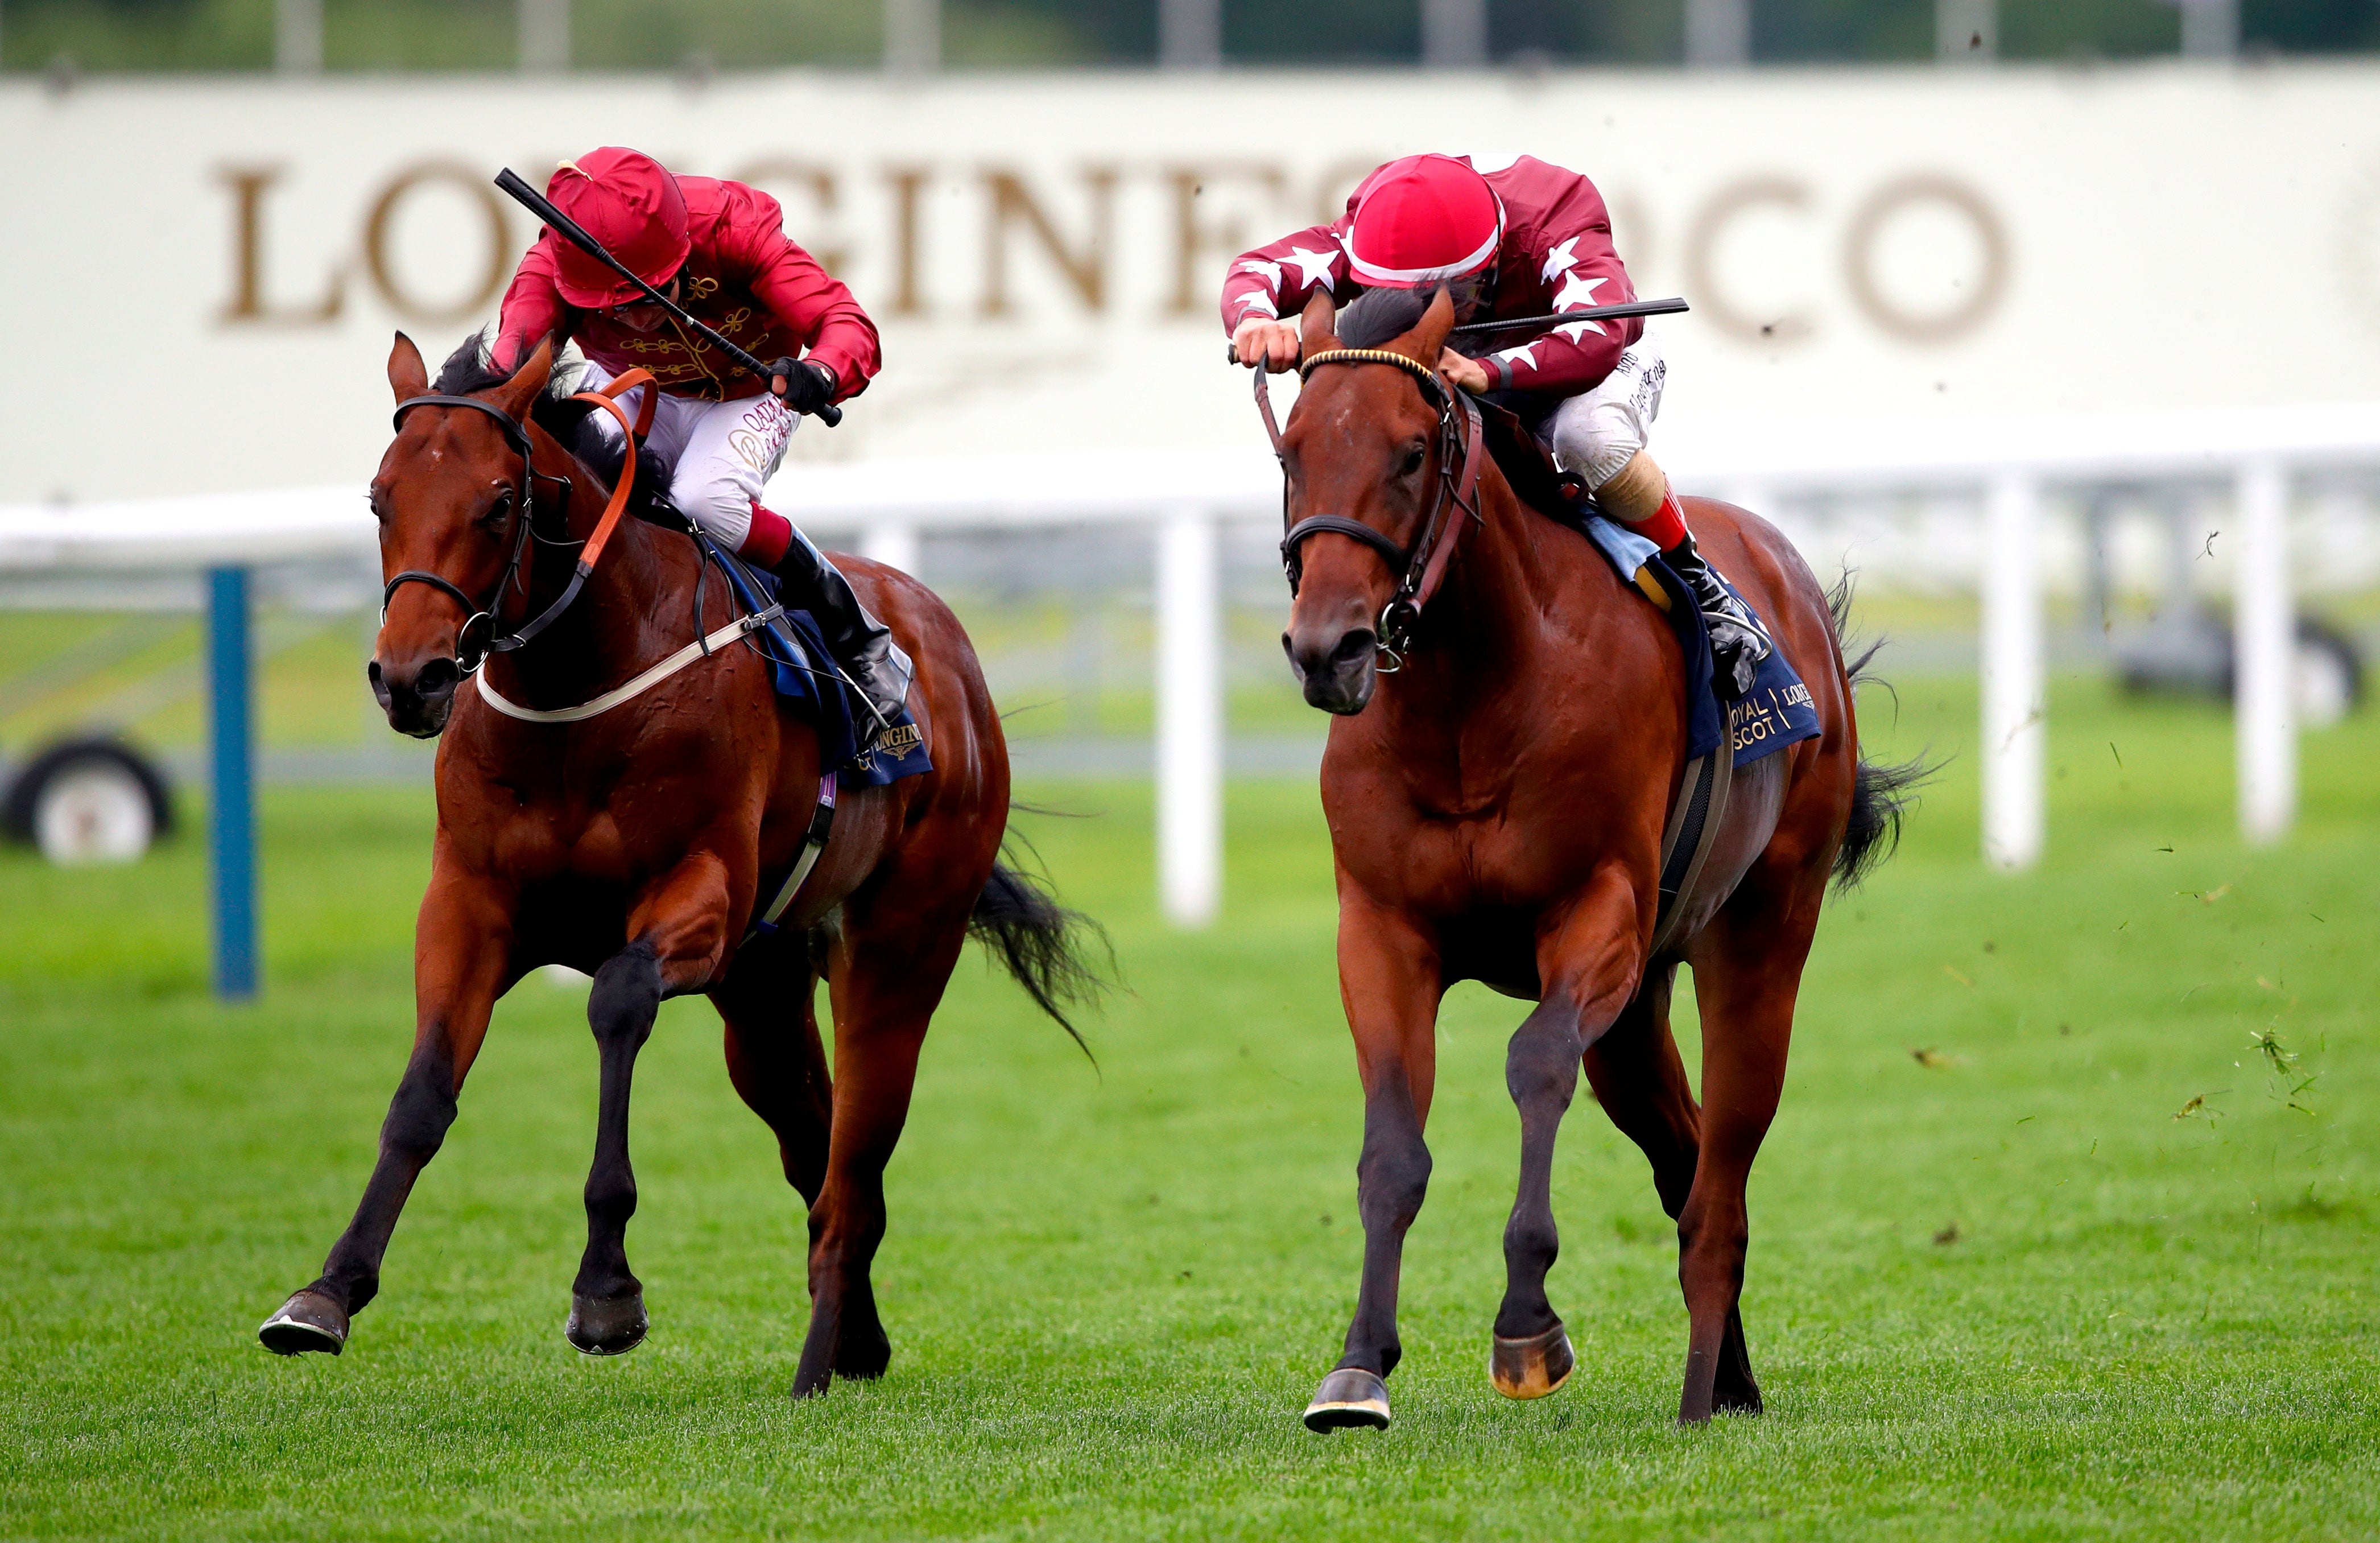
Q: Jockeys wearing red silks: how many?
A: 2